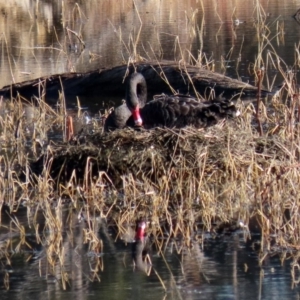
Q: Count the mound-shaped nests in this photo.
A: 1